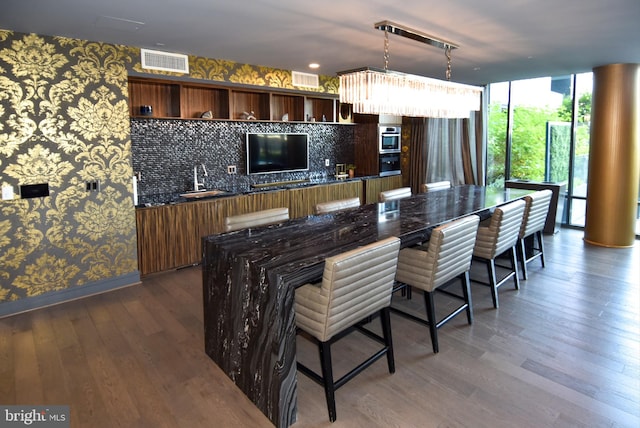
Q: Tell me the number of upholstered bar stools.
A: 8